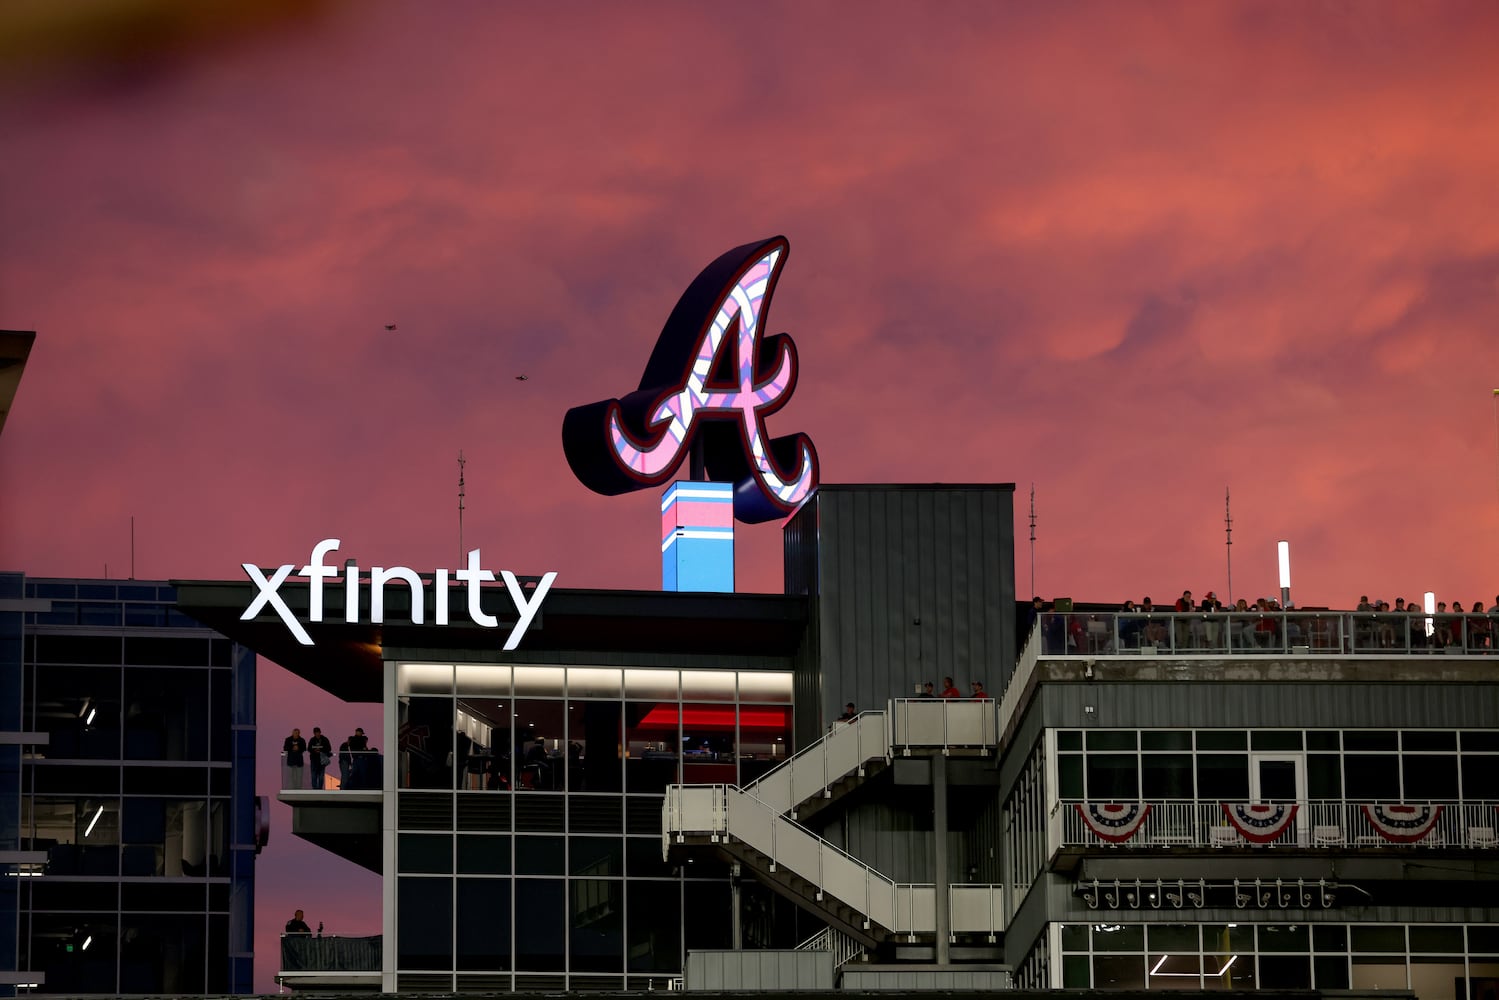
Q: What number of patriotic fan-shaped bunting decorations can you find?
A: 3